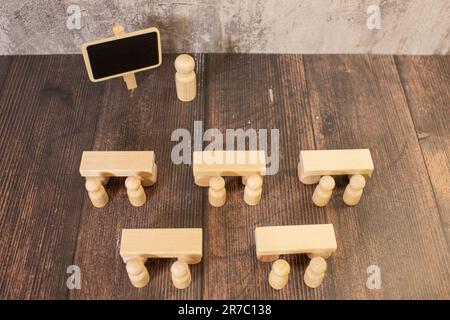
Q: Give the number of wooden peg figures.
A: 11